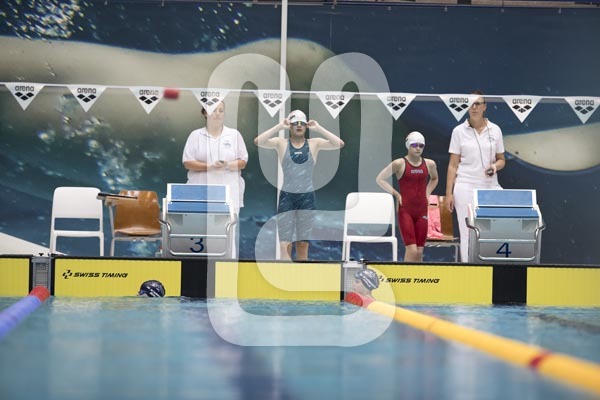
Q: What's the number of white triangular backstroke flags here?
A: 10